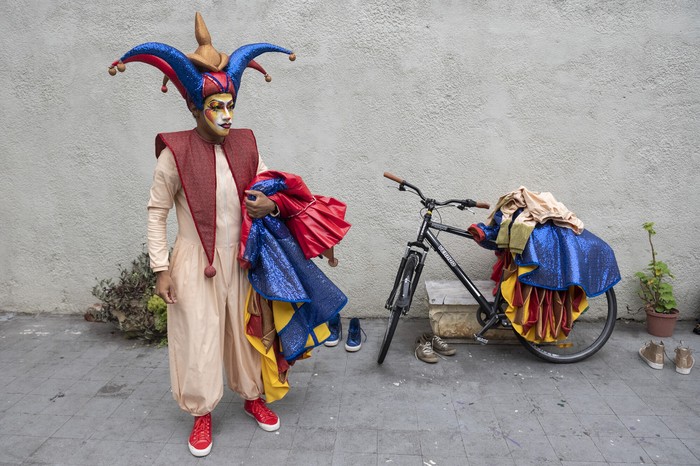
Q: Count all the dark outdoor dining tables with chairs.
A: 0